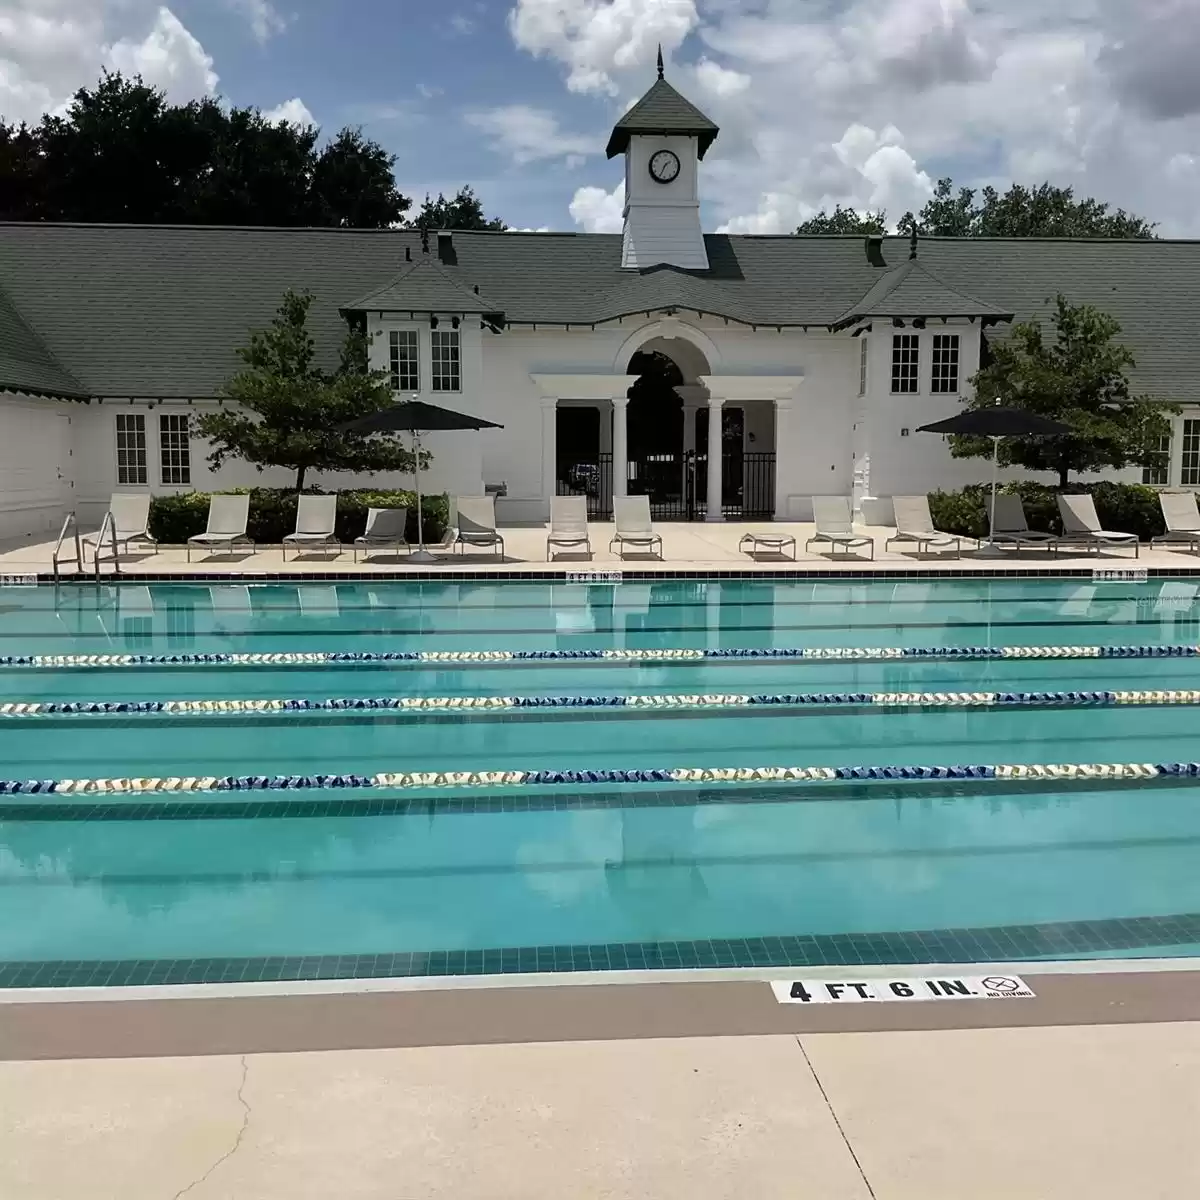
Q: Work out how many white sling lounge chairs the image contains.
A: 13